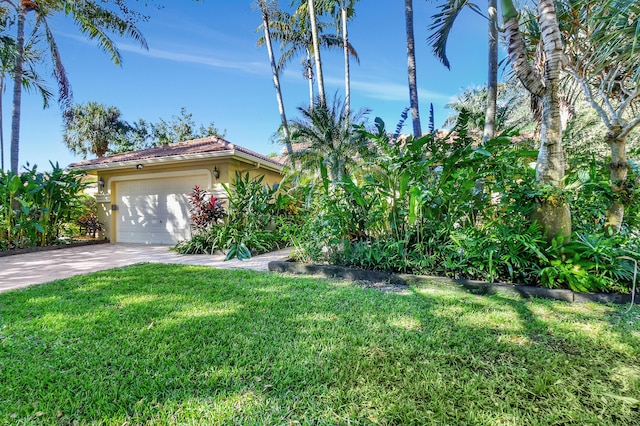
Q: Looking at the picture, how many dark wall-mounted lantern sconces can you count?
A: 2